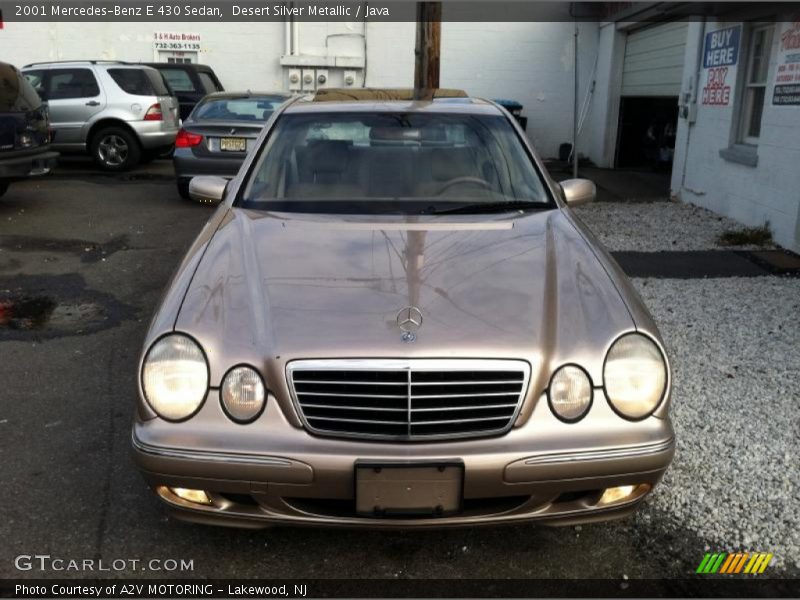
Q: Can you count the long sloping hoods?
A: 1